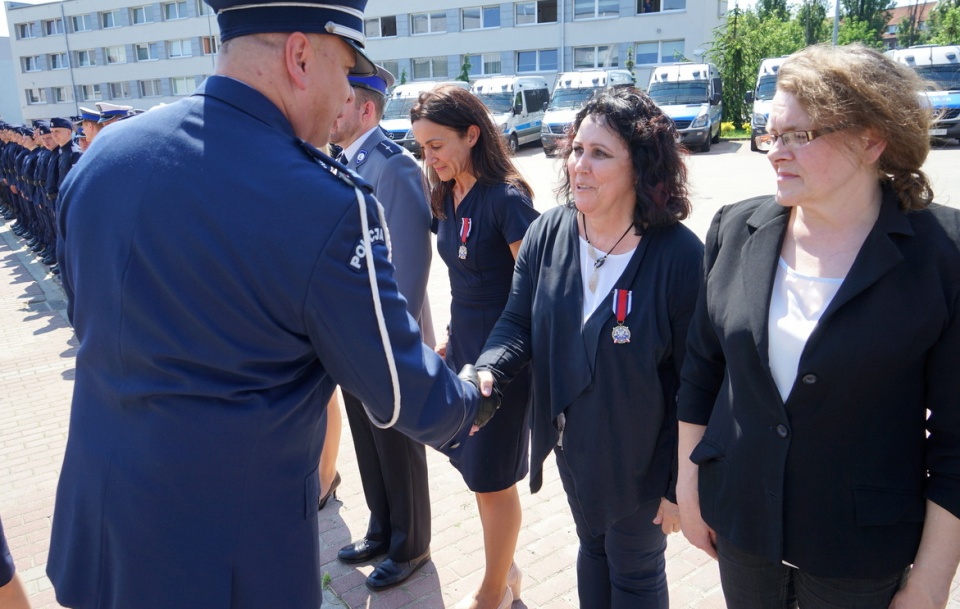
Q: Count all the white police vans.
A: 6